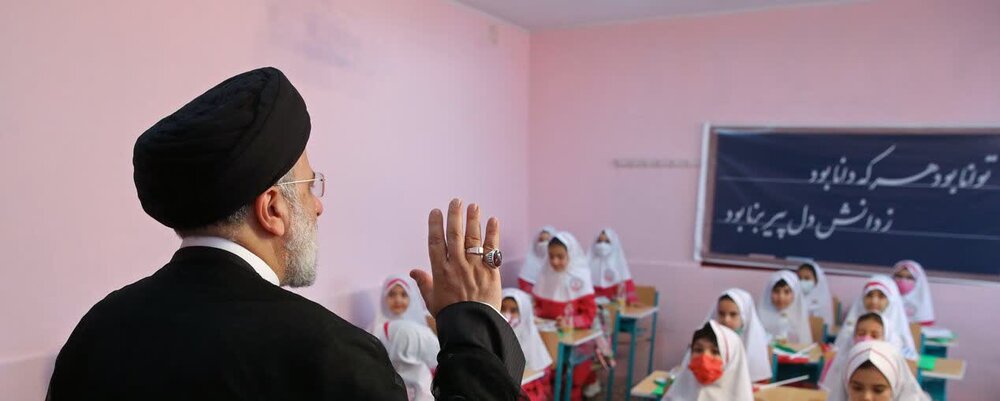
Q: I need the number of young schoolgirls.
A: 14